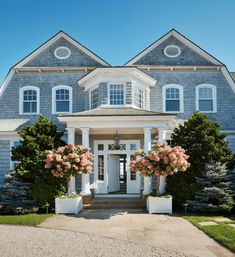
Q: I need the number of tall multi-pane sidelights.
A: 2